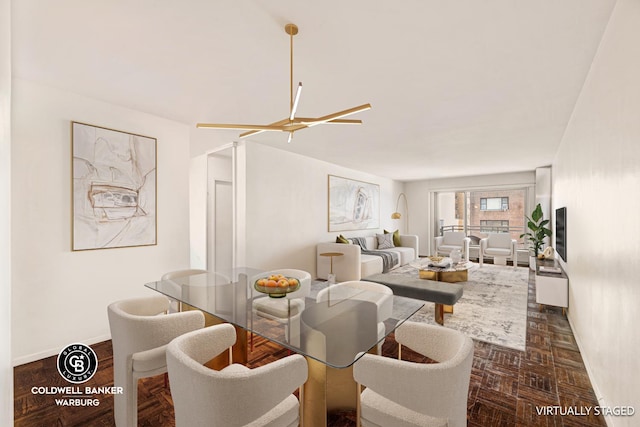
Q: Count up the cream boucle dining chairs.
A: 6